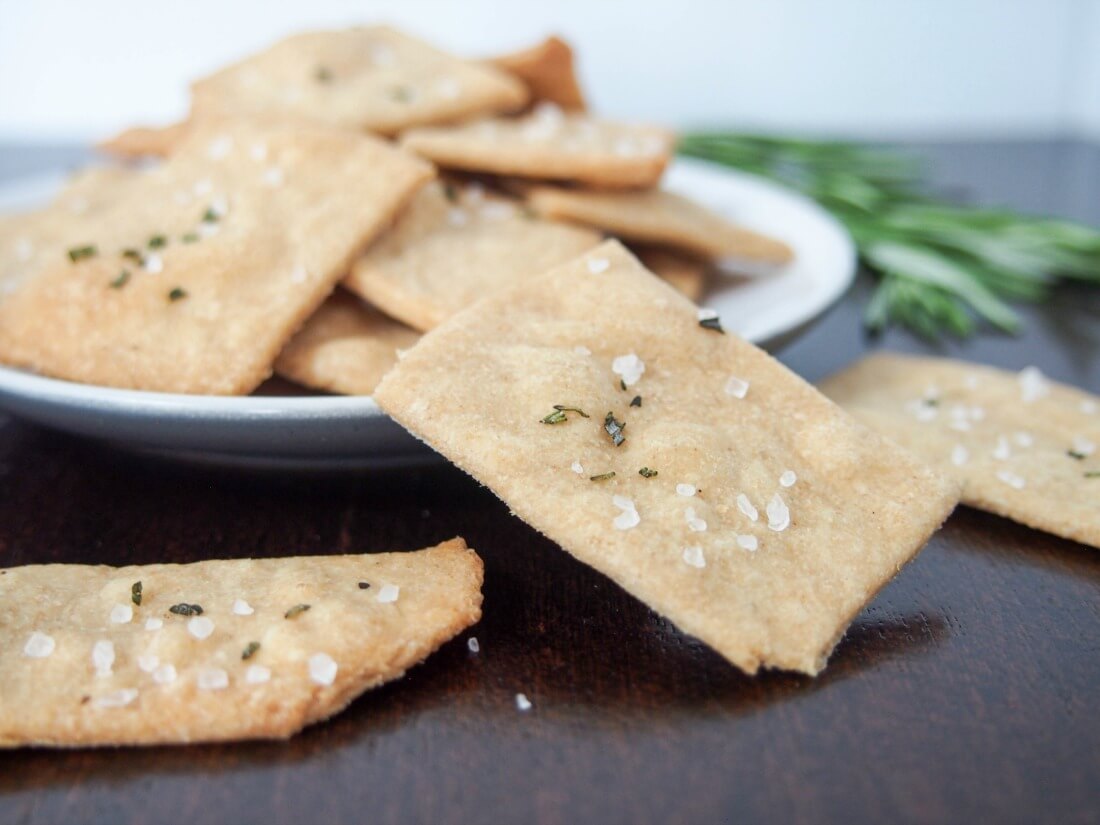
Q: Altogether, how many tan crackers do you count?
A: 13